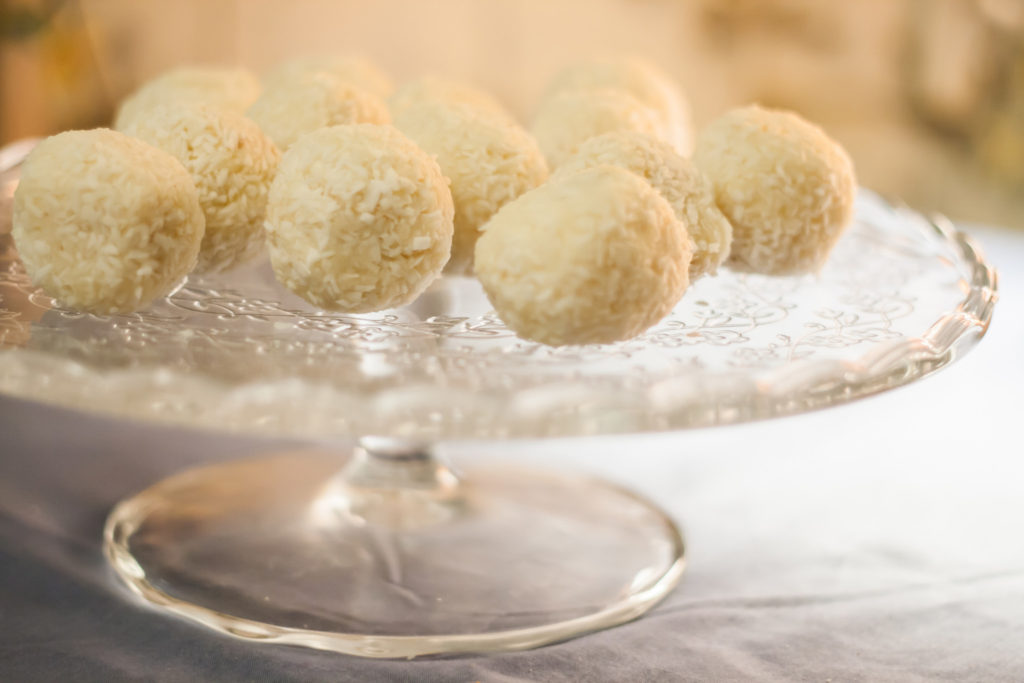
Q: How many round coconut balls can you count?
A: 13